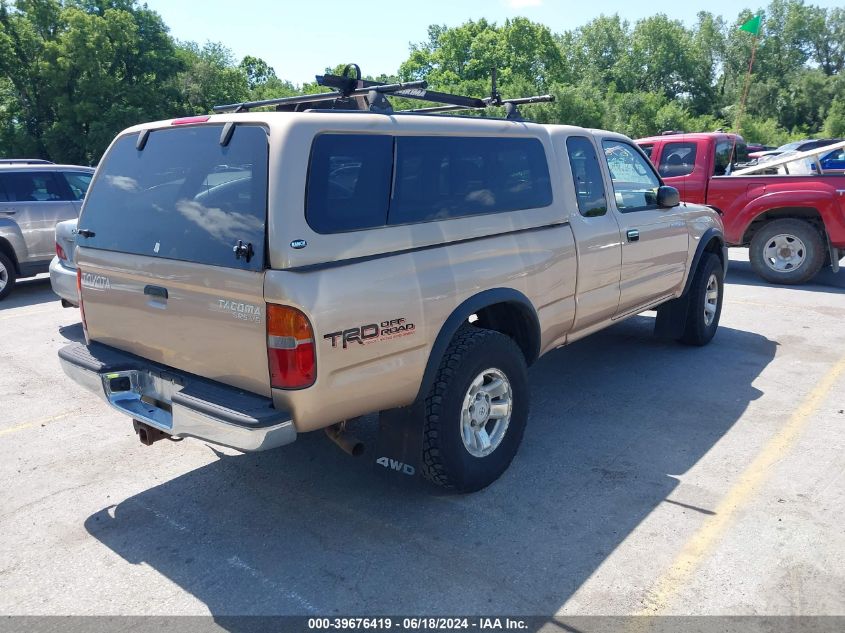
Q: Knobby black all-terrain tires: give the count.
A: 2